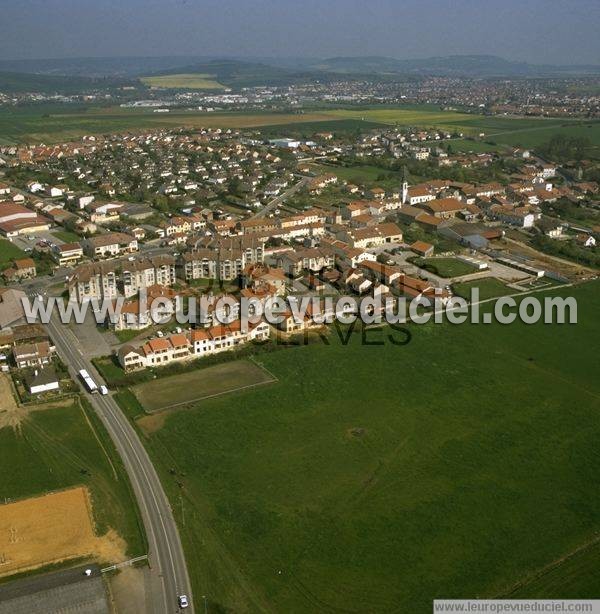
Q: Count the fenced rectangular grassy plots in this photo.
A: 1